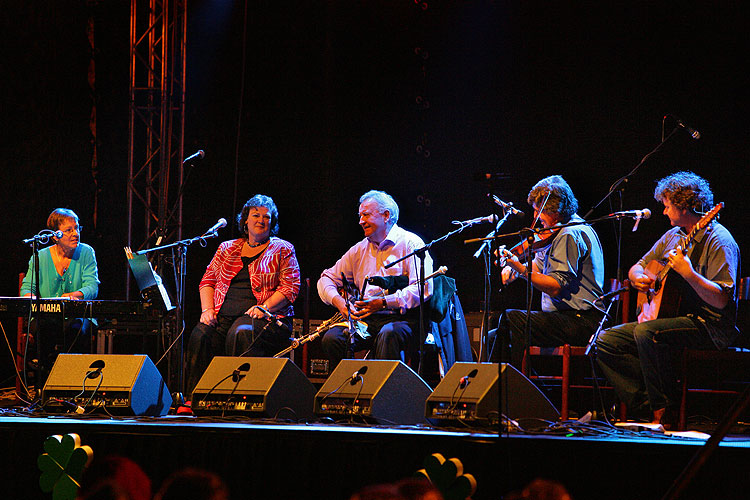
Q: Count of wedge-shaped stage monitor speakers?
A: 4